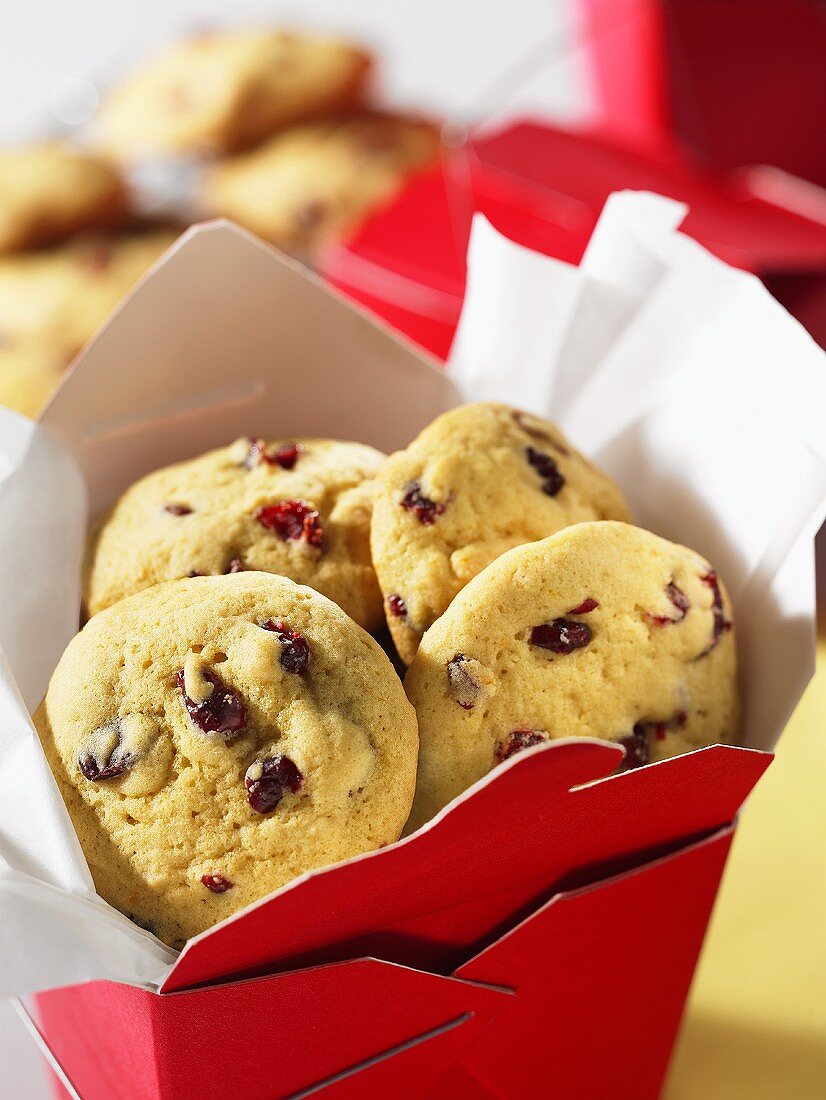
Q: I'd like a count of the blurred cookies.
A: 4